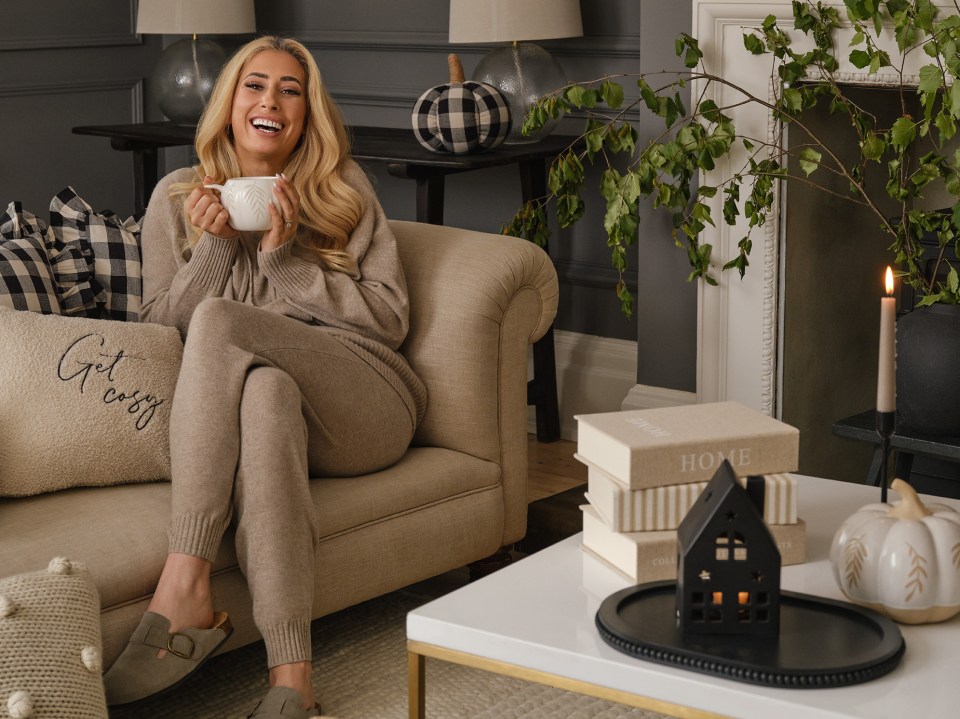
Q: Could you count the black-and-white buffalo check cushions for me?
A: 2